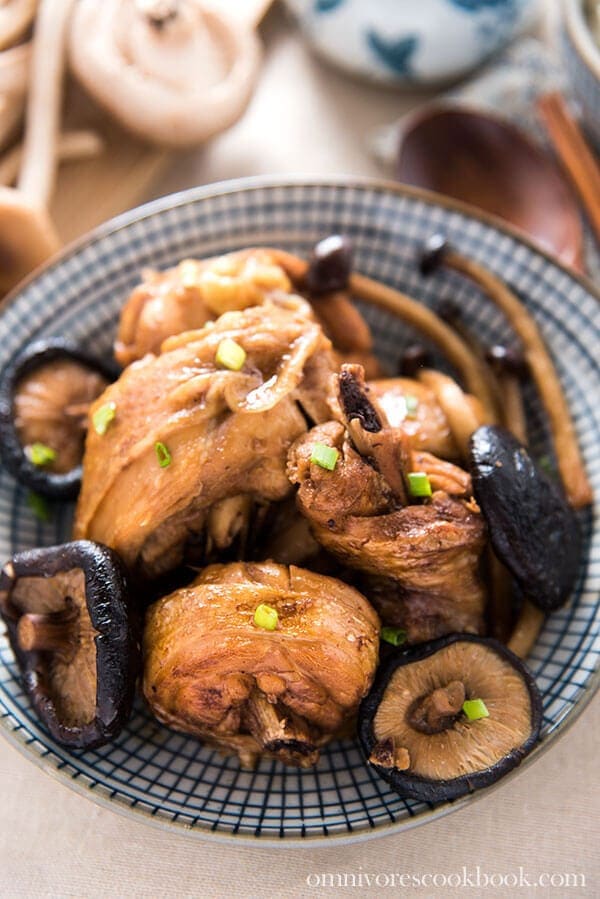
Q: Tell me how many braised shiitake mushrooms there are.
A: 4